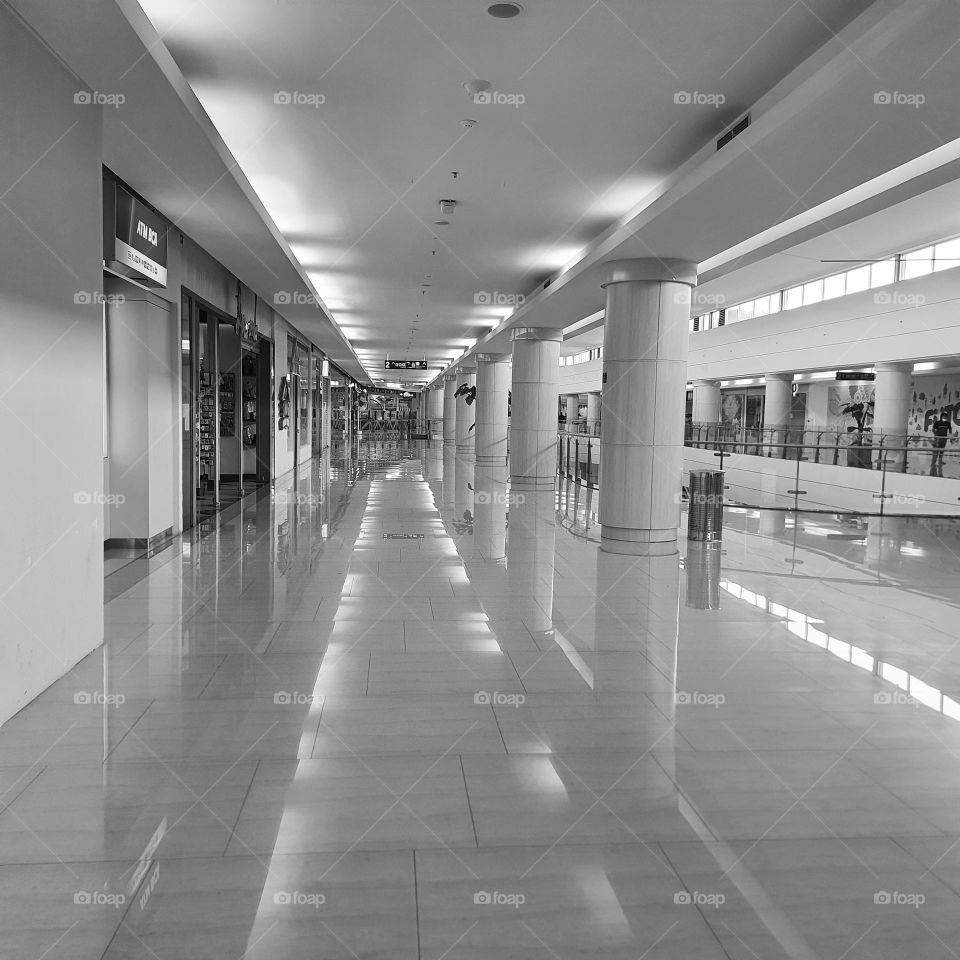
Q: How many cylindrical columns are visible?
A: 11